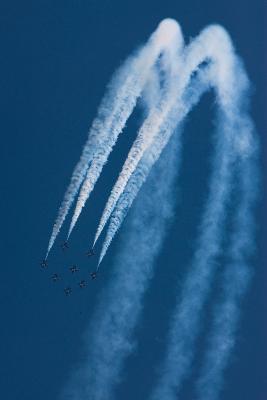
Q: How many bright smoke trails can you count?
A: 4